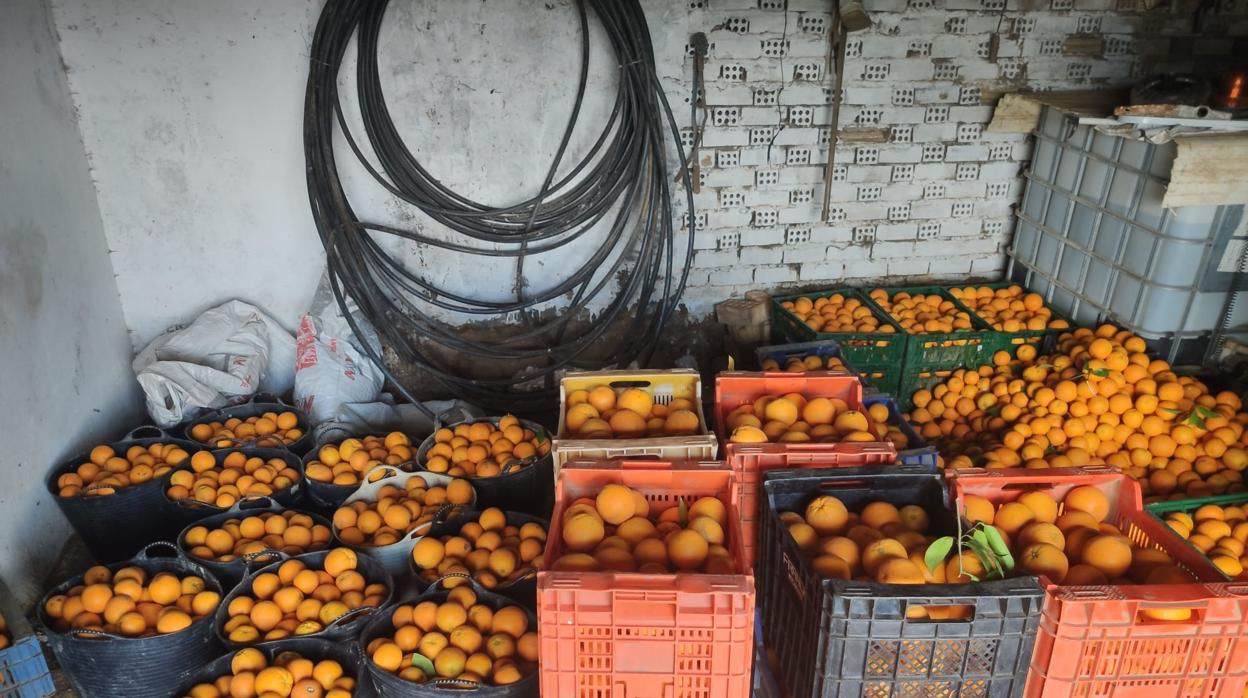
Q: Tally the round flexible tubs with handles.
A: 12